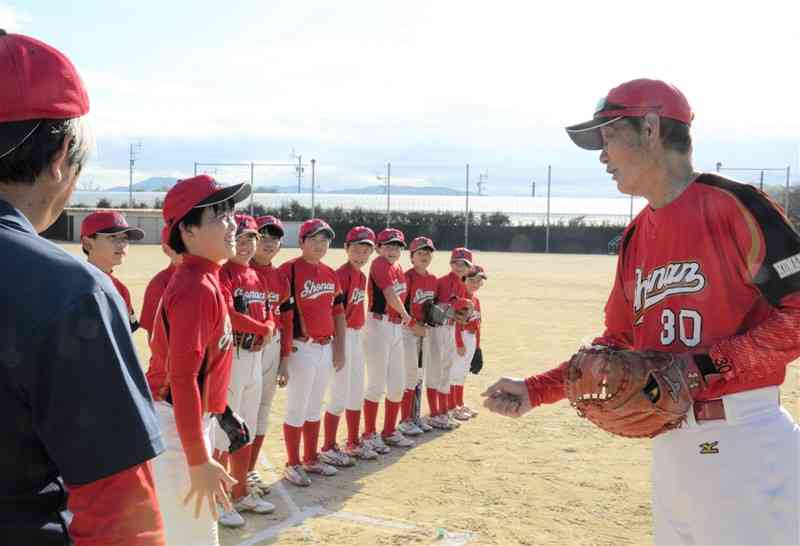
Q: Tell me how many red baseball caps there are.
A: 13